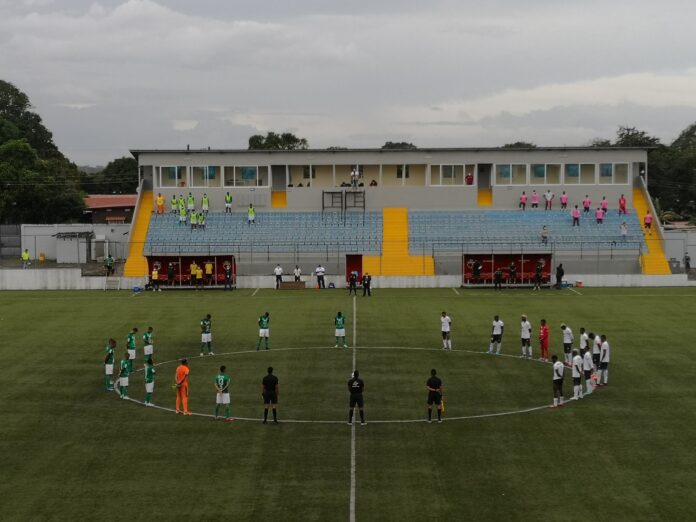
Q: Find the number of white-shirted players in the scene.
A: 10